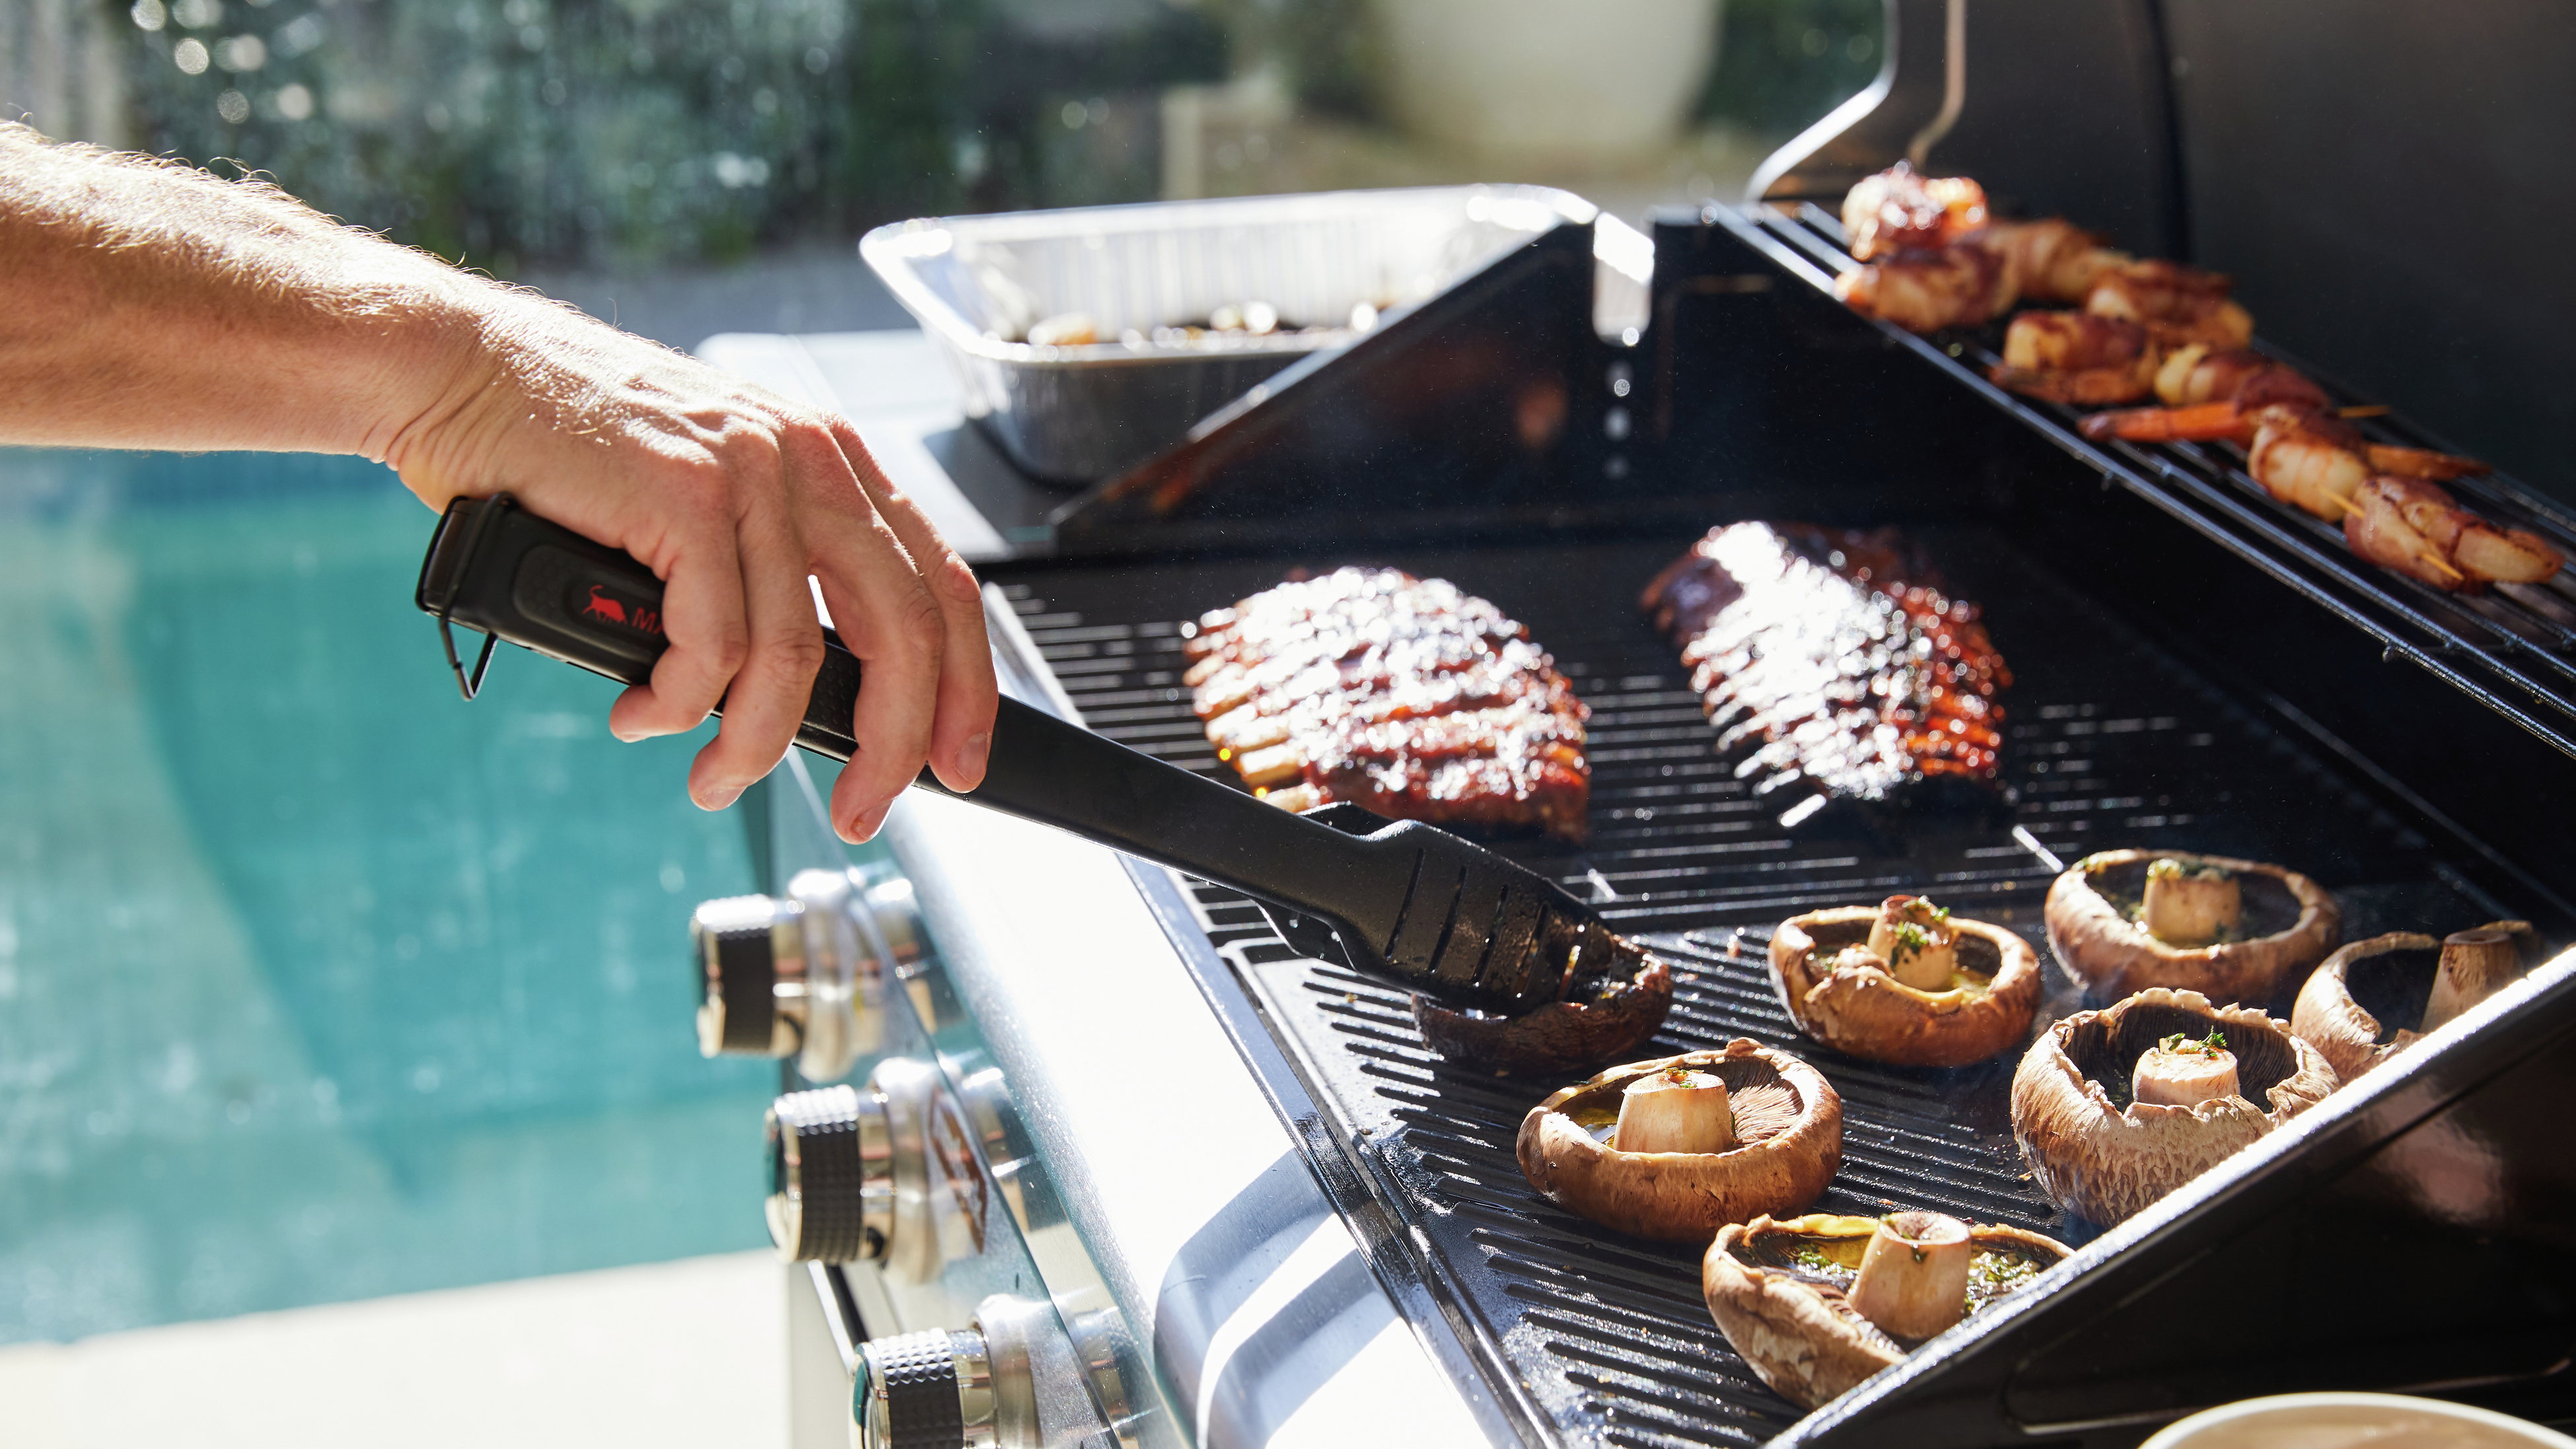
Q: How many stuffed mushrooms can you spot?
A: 7